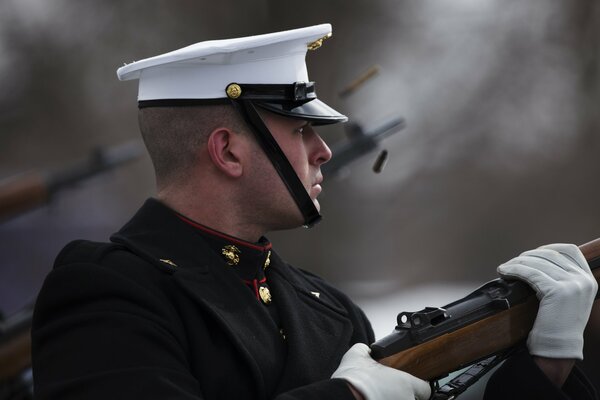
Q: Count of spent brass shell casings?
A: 2